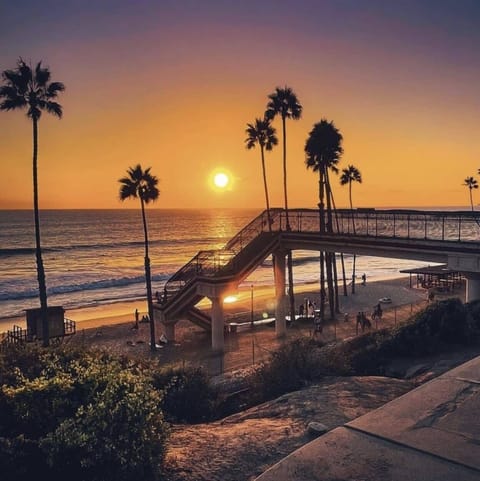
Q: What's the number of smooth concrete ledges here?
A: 1